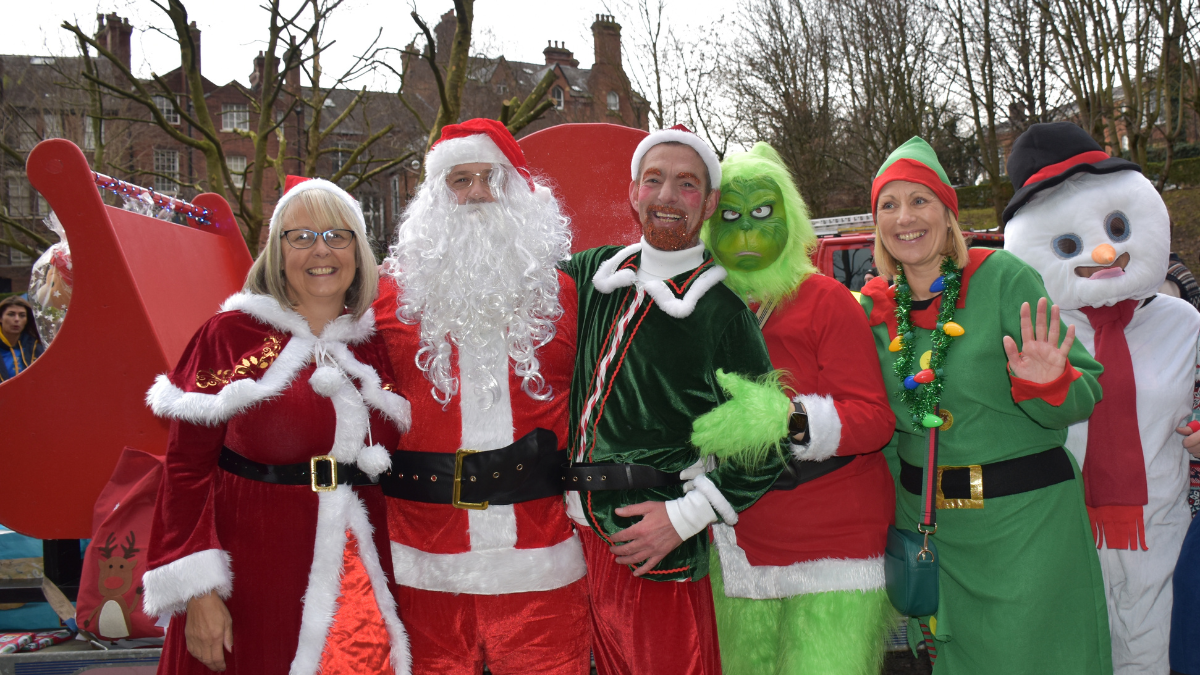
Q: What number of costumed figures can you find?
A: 6